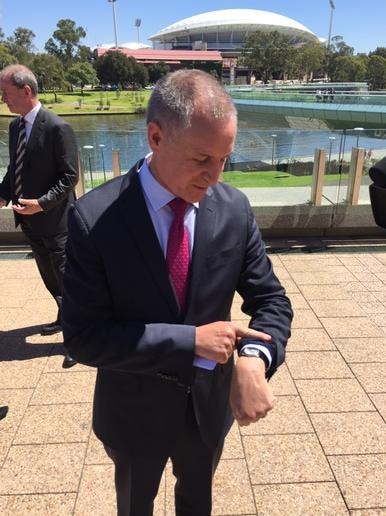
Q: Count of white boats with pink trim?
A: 0